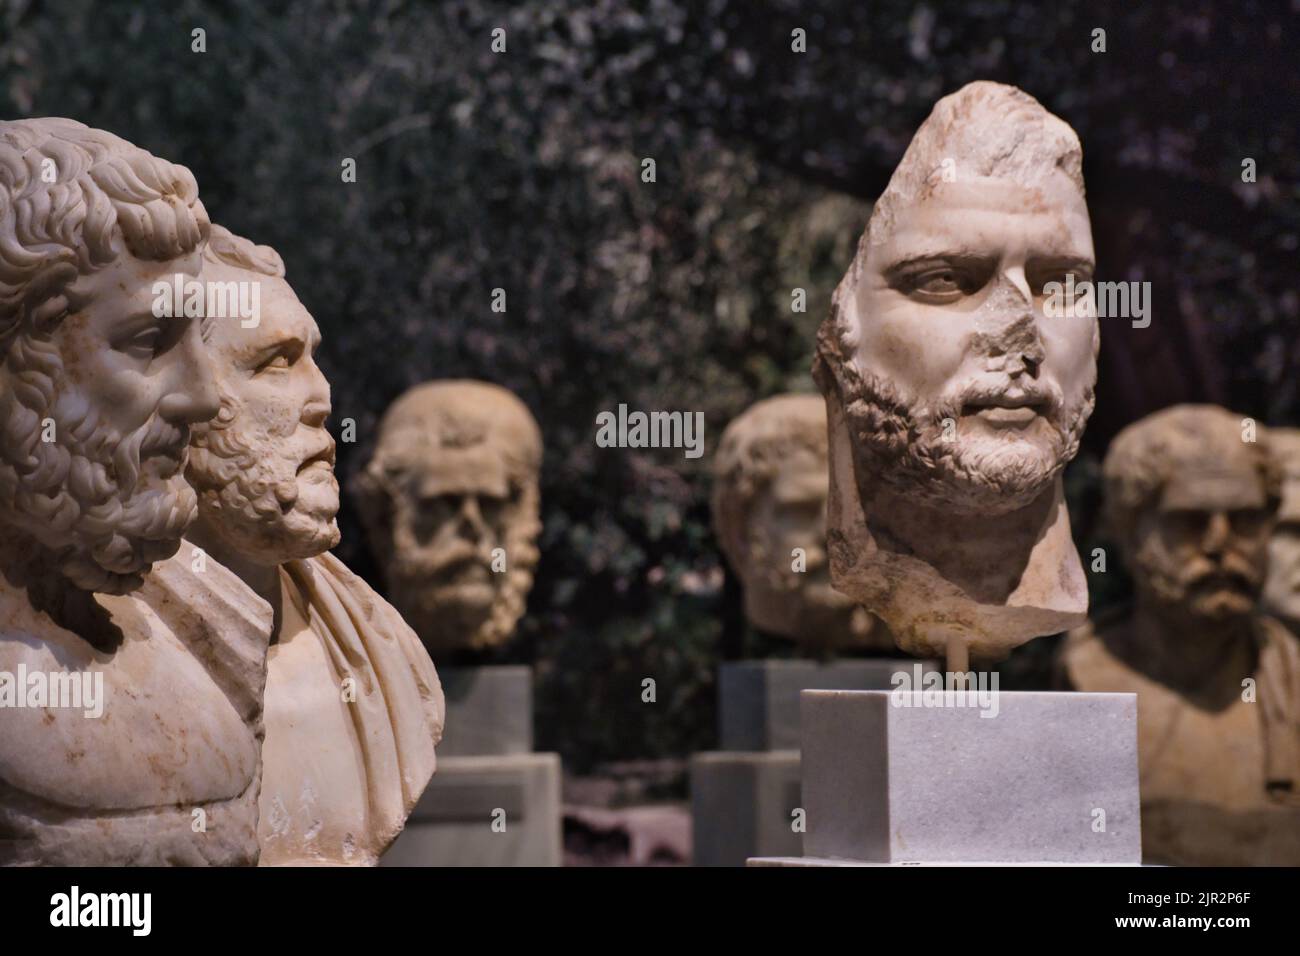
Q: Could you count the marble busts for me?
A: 7